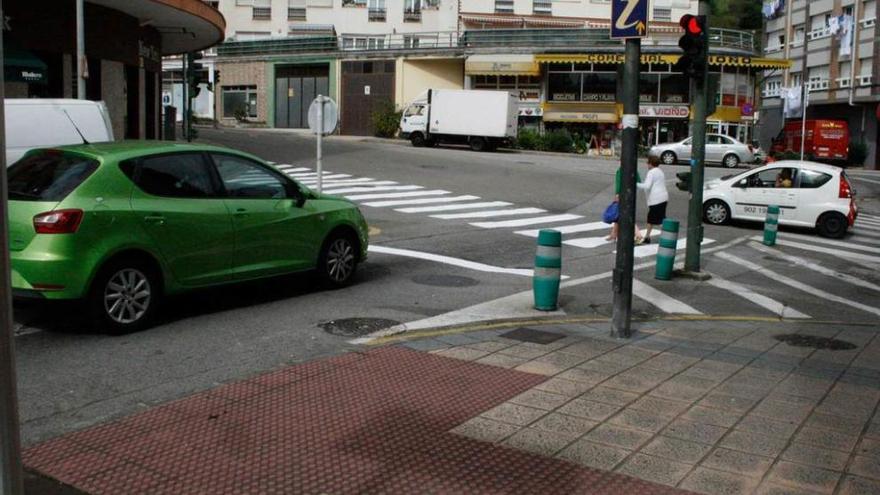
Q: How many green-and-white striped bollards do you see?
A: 3